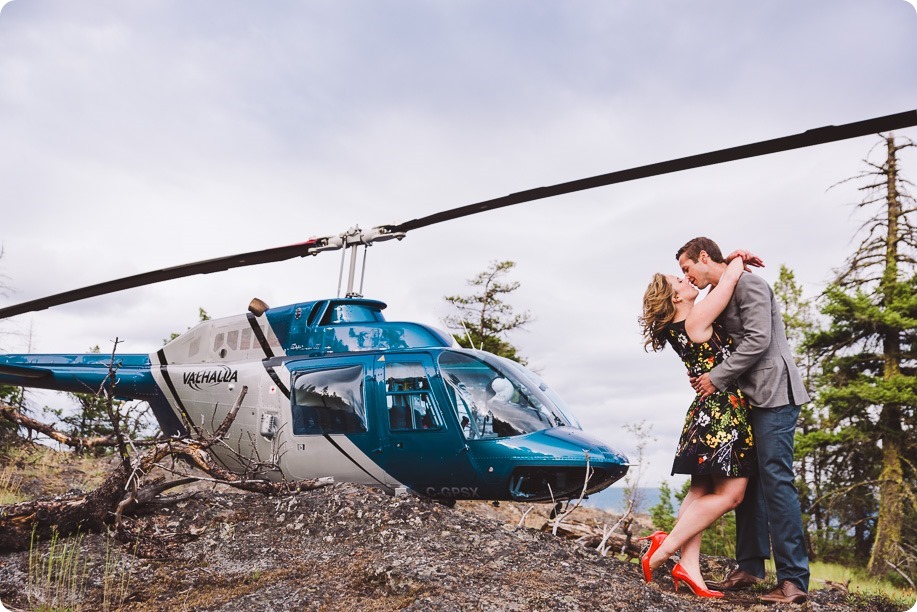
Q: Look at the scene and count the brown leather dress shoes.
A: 2